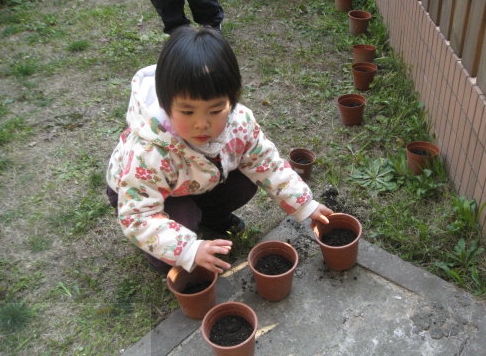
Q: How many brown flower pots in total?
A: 11